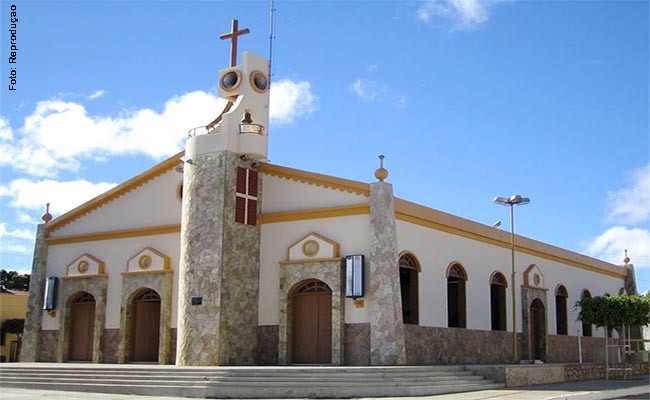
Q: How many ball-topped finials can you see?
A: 3